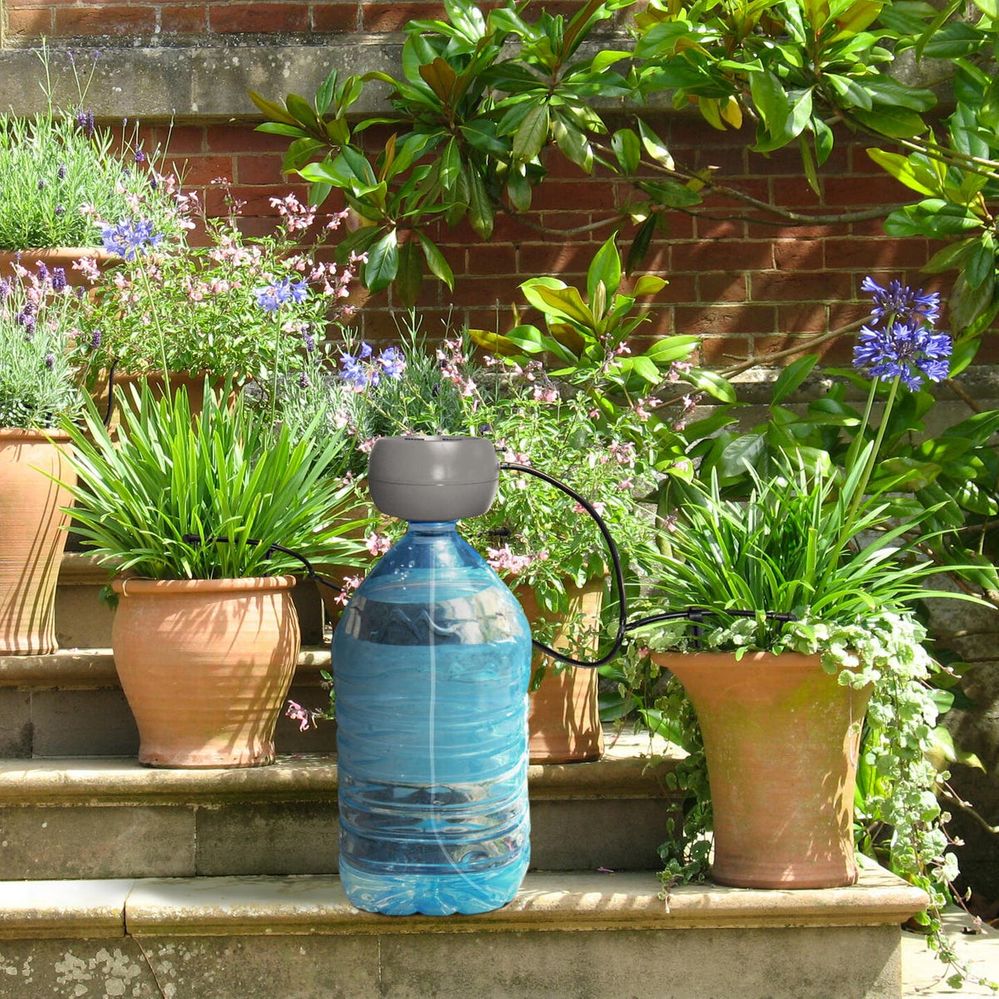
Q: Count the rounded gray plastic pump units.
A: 1